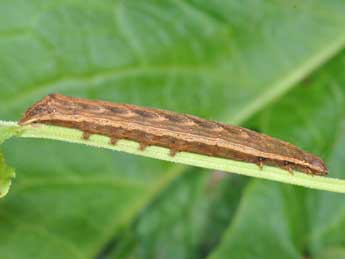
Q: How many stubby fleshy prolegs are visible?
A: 4